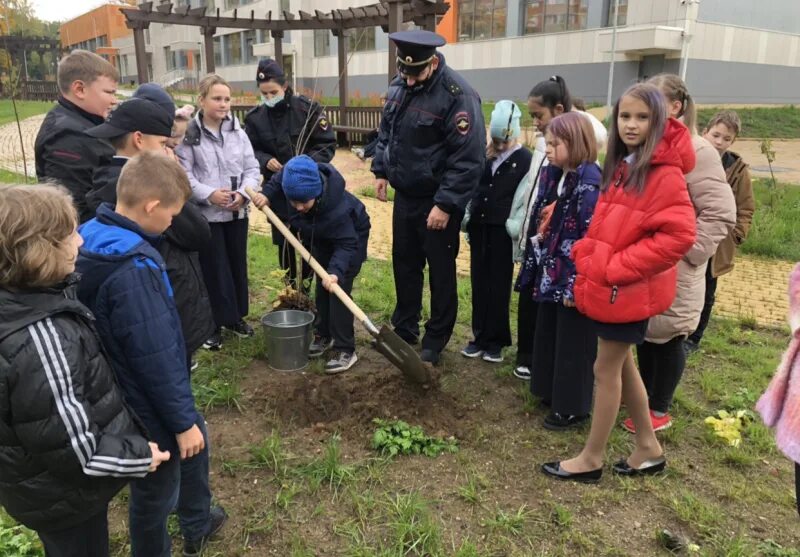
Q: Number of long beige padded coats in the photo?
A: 1